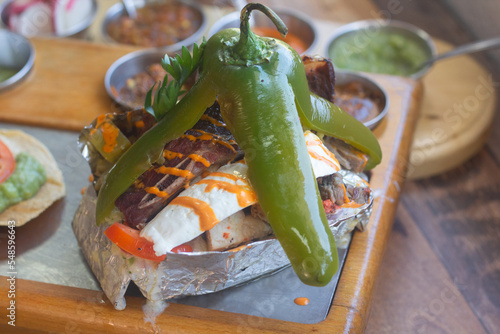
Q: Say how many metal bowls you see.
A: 7